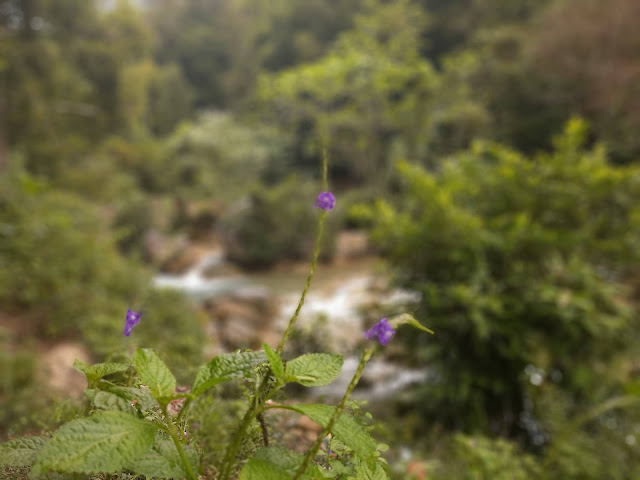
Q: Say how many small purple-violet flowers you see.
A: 3